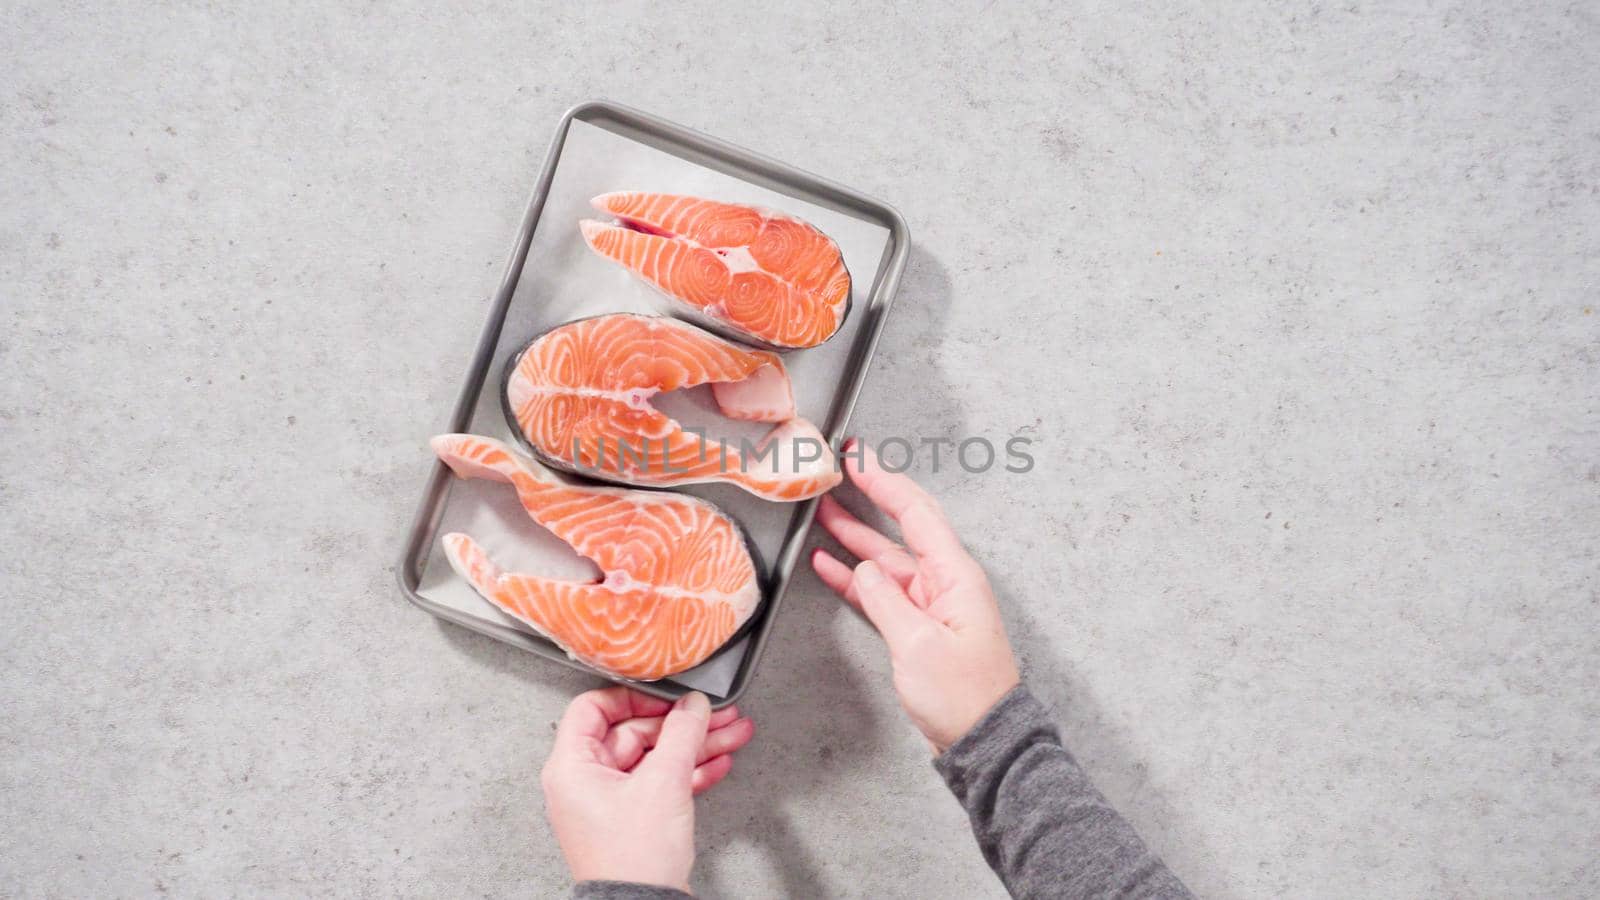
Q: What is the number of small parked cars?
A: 0